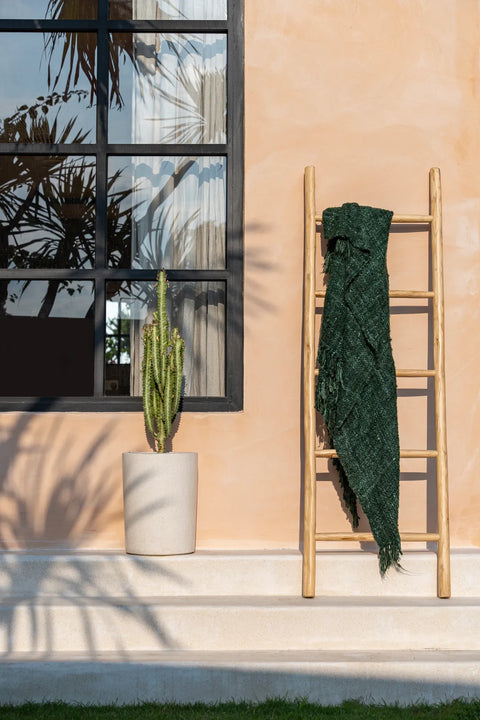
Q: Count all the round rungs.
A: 5